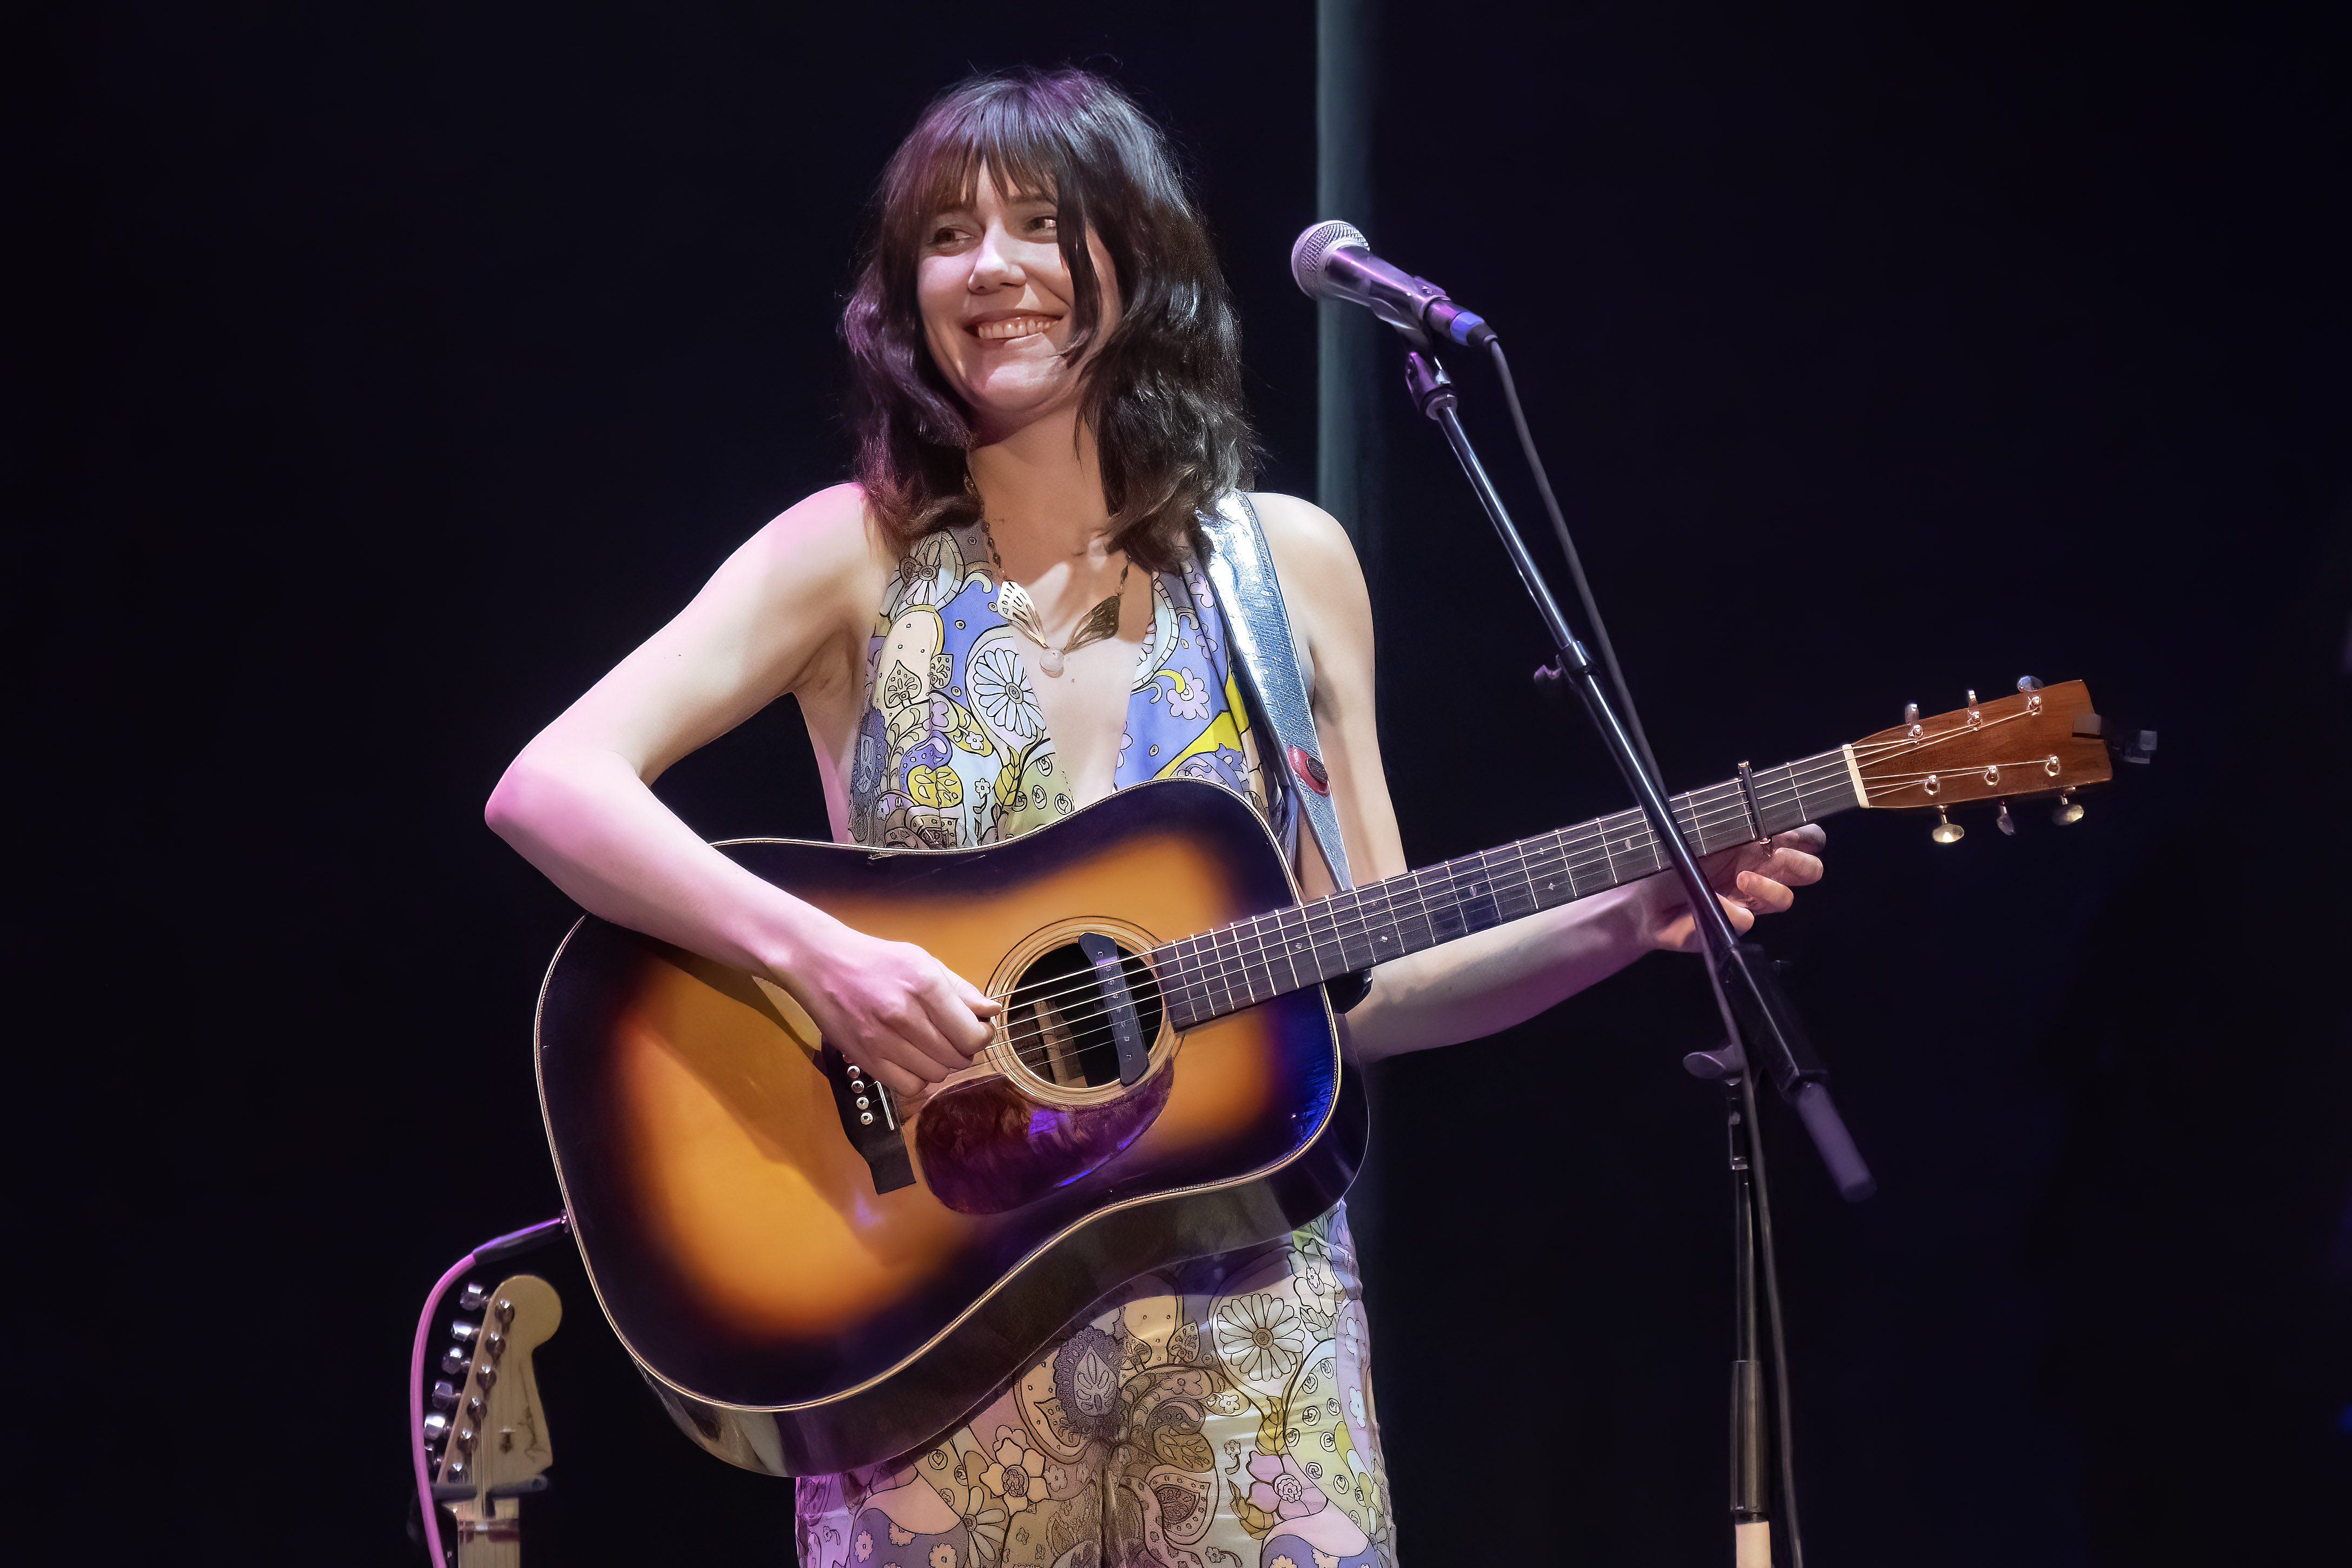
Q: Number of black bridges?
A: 1